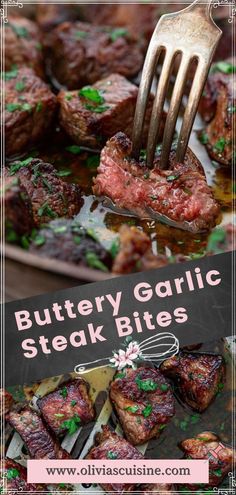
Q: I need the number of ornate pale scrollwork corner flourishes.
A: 4